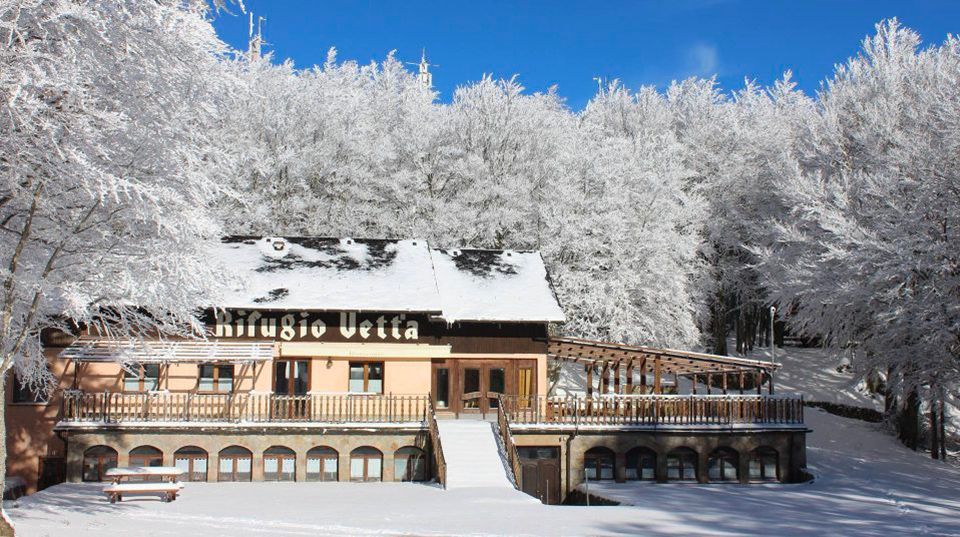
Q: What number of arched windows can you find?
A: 13